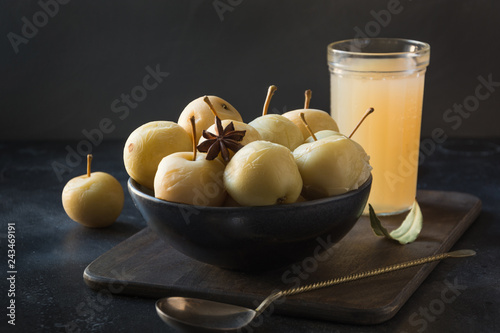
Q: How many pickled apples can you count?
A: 10